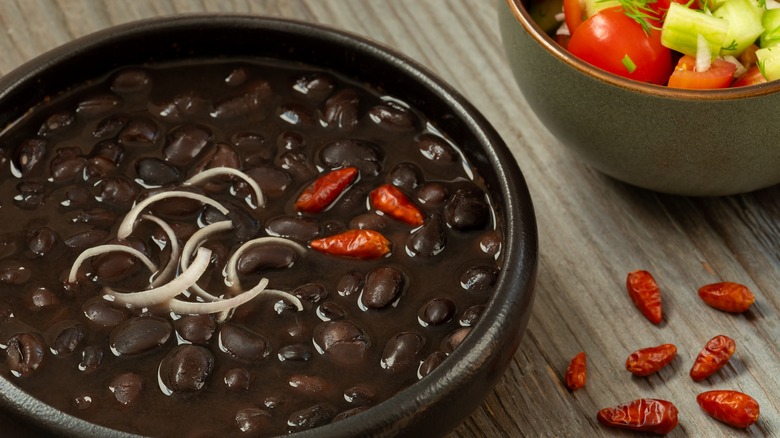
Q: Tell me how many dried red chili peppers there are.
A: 10